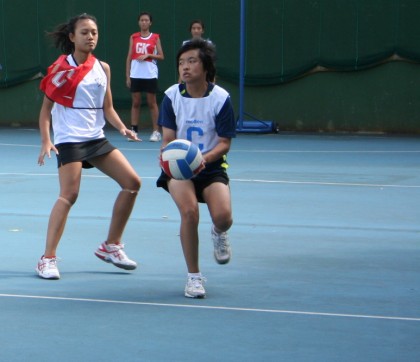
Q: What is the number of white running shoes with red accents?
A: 2